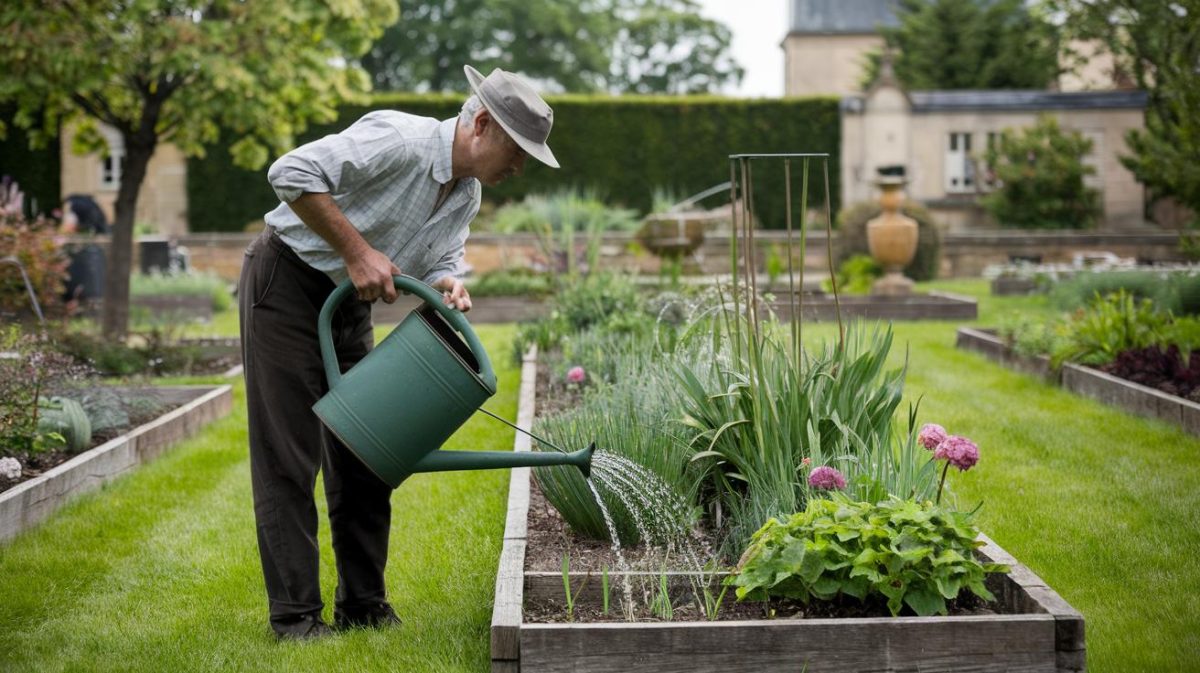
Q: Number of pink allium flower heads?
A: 4